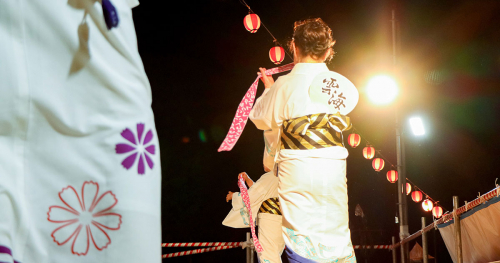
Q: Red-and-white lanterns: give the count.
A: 10